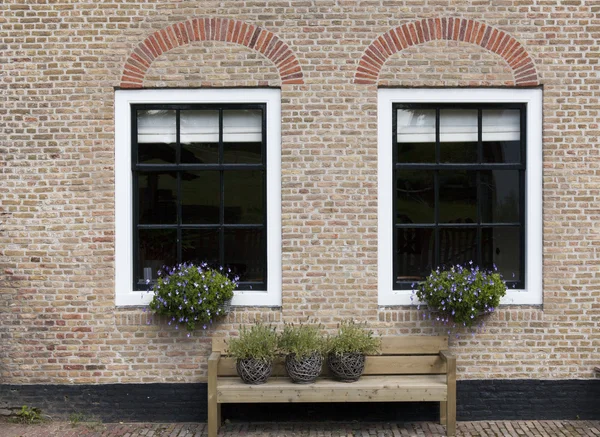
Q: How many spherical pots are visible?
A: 3